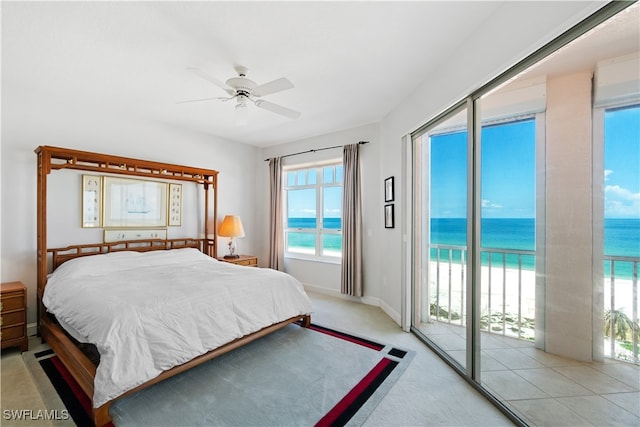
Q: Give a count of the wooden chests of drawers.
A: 2